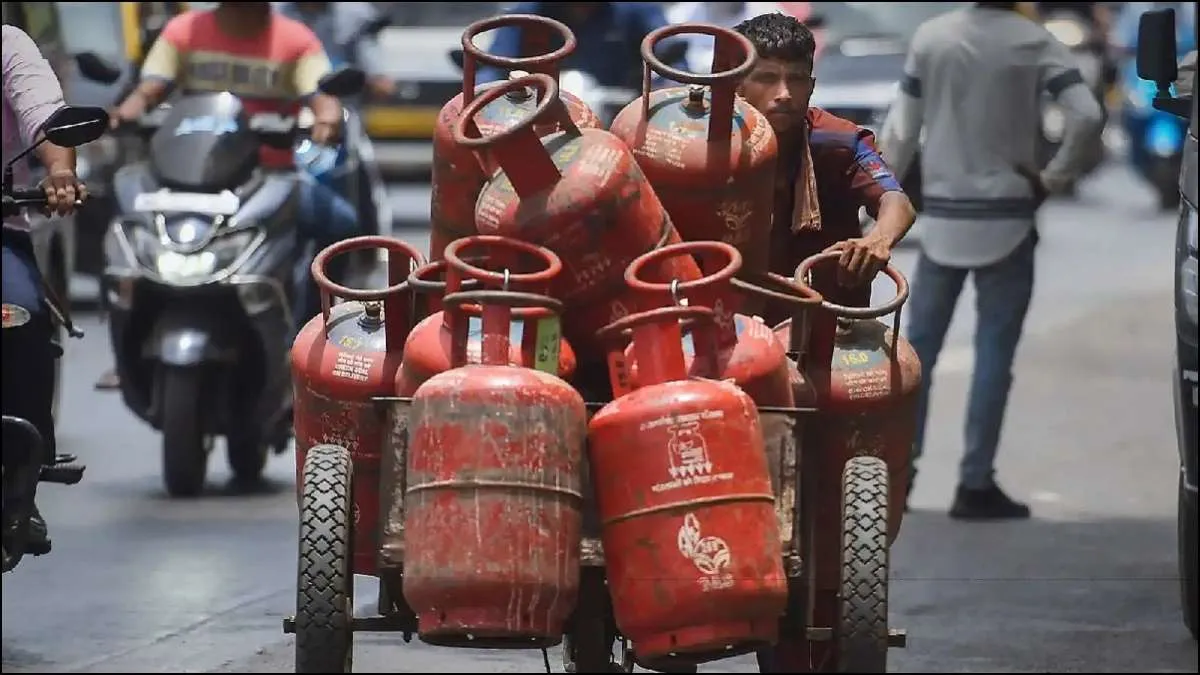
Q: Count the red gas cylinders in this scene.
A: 11